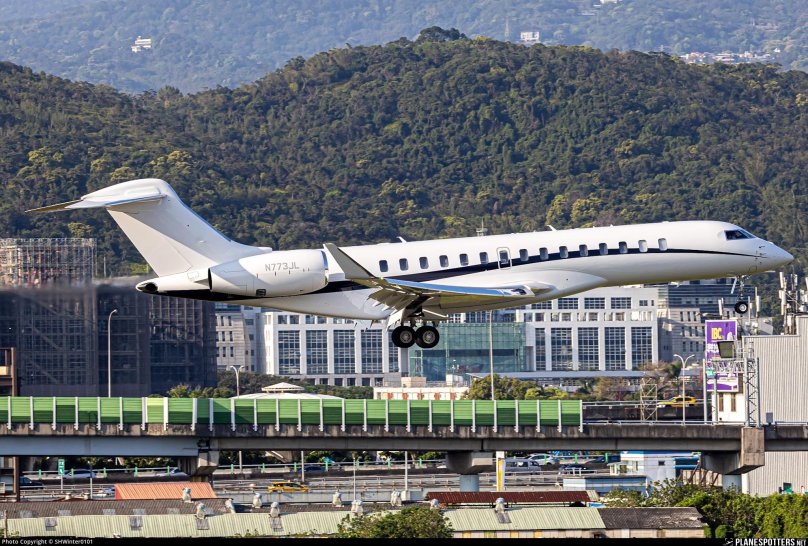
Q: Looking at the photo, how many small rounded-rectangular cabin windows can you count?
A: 15